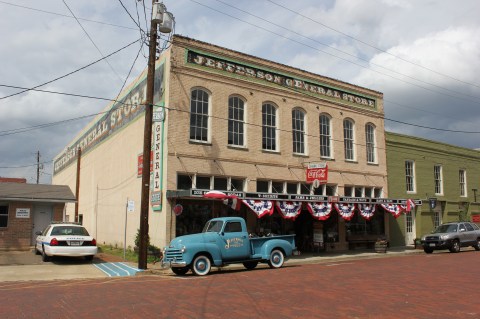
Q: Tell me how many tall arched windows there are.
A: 7